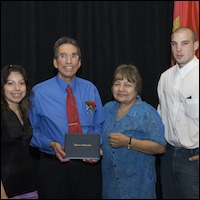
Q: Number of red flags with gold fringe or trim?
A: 1